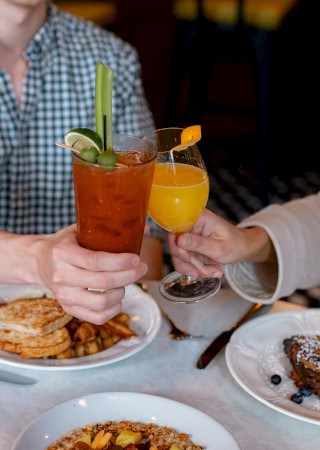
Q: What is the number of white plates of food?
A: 3